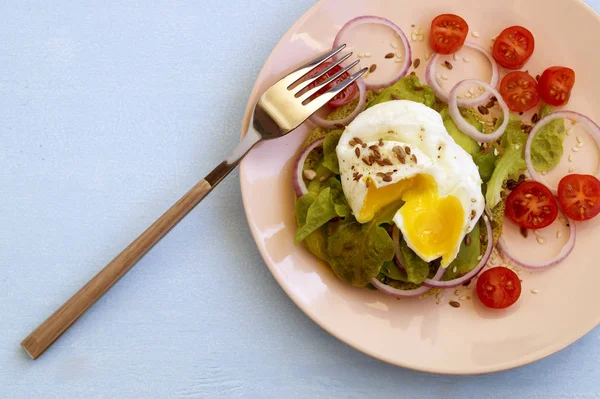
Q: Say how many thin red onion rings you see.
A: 9